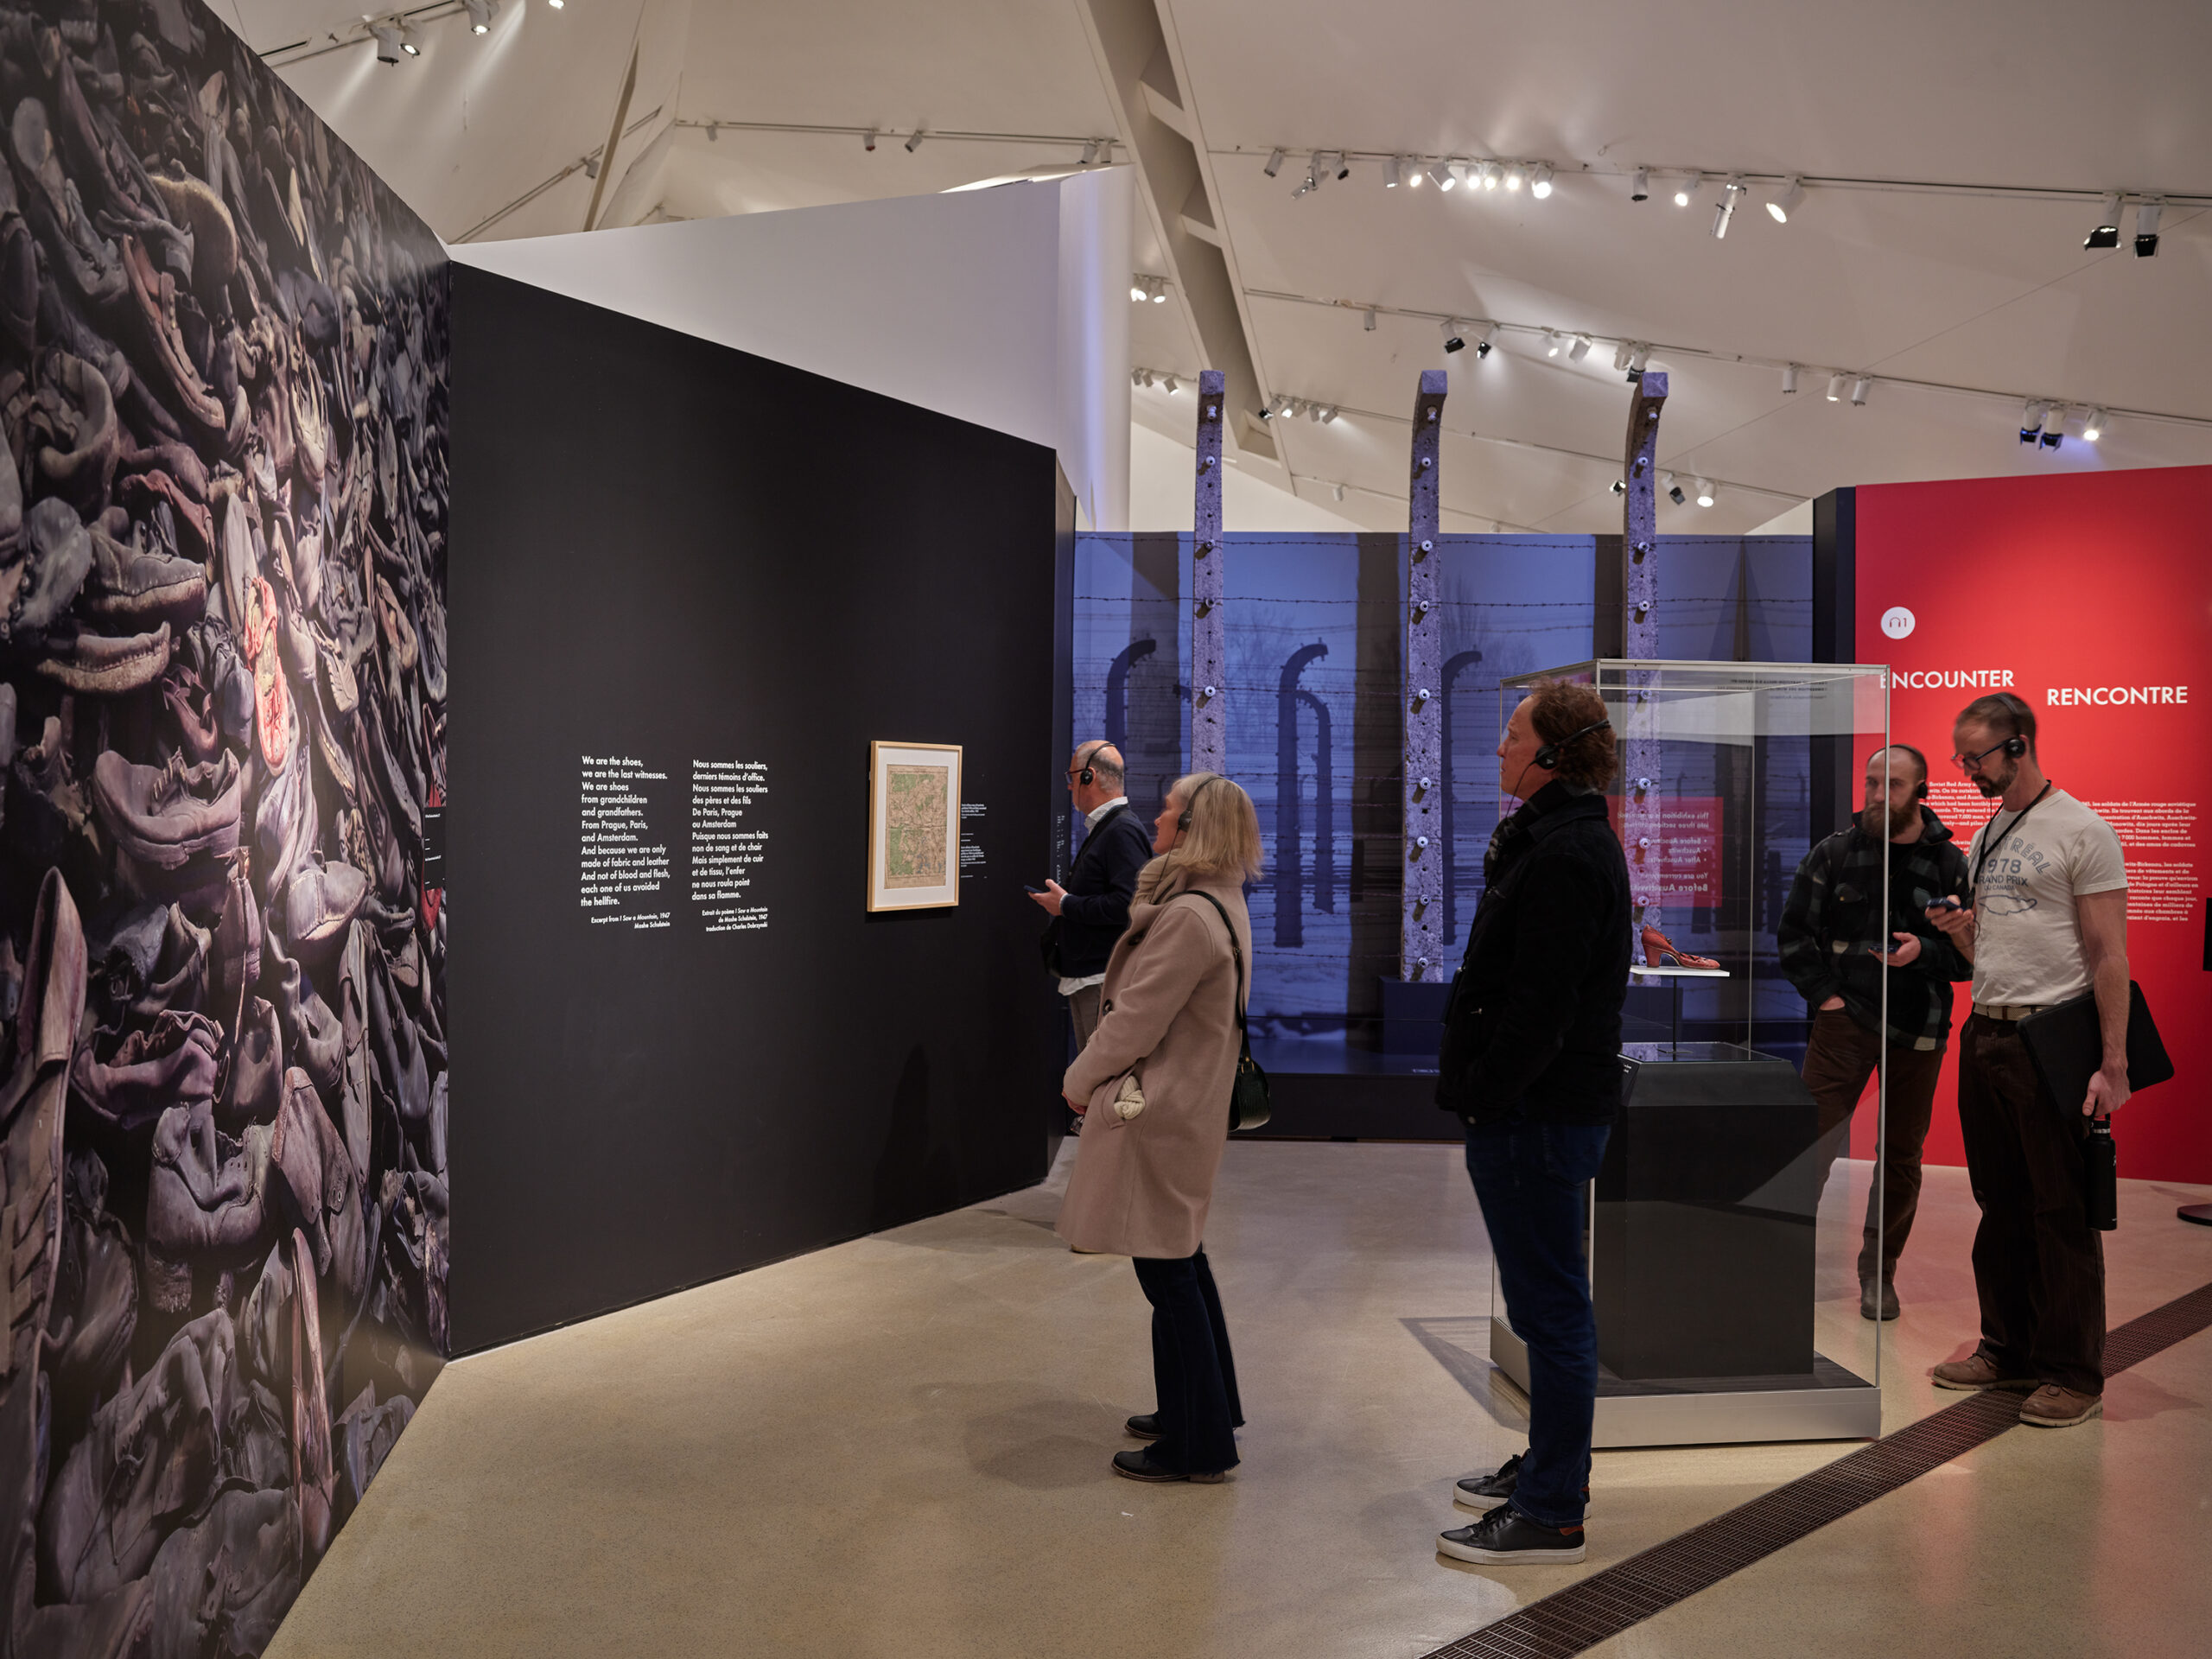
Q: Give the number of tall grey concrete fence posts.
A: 3